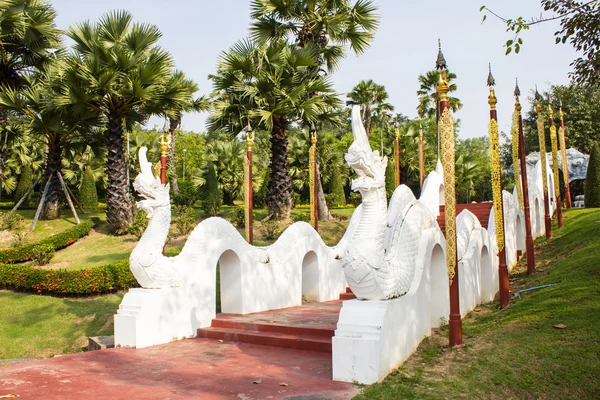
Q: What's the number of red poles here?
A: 11